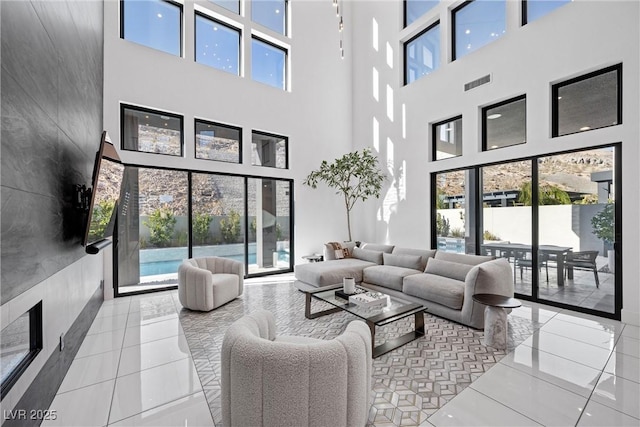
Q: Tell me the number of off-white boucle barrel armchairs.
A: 2